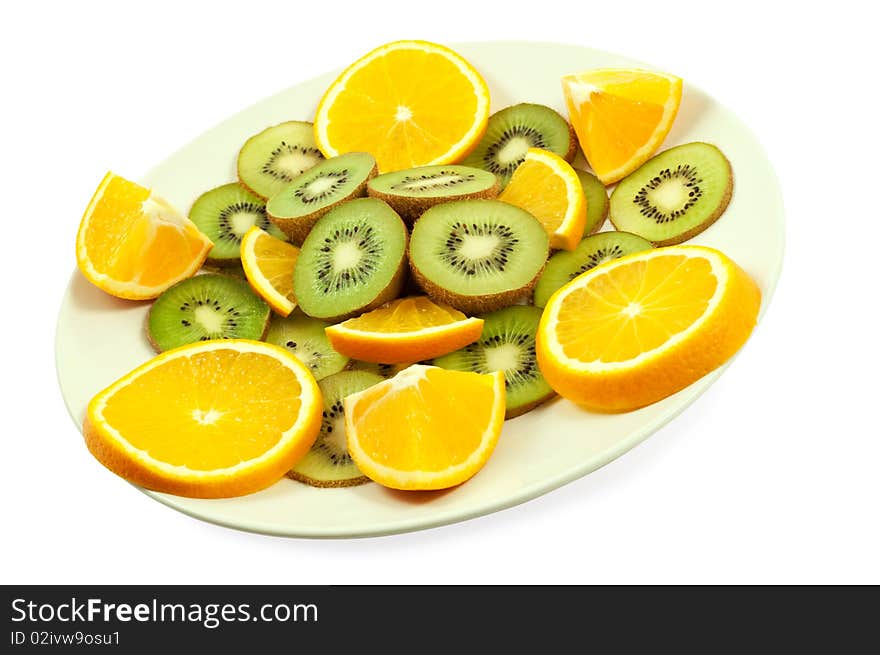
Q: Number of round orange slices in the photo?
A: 3